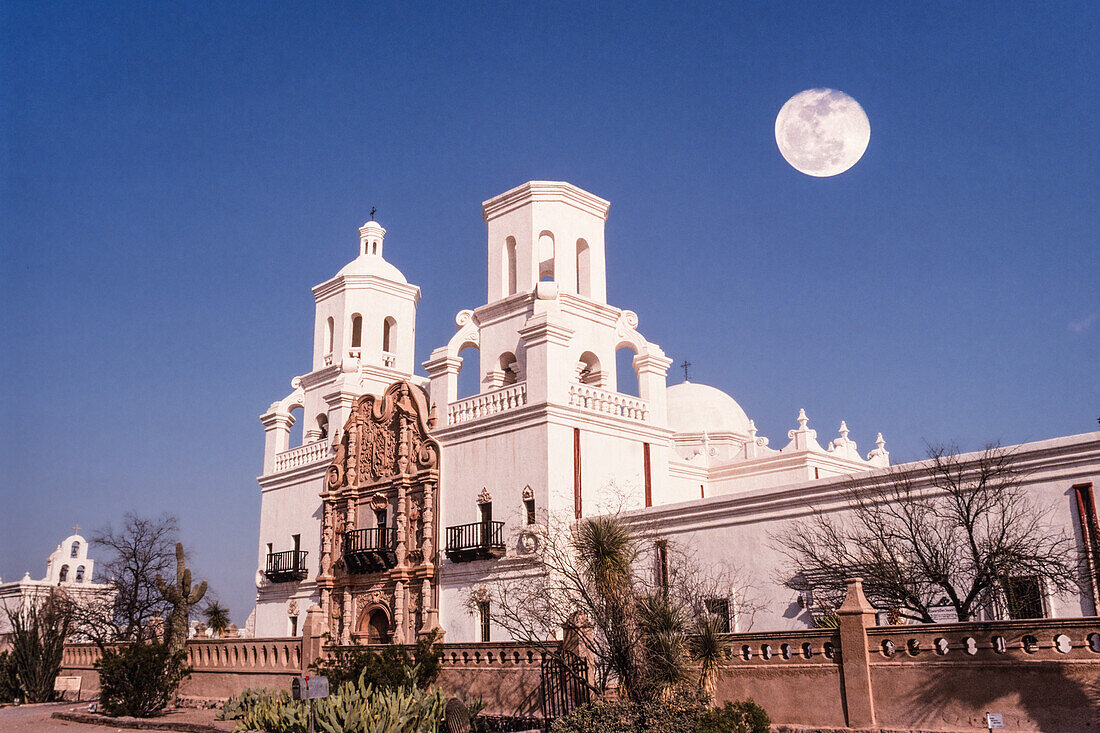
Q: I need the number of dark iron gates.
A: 1